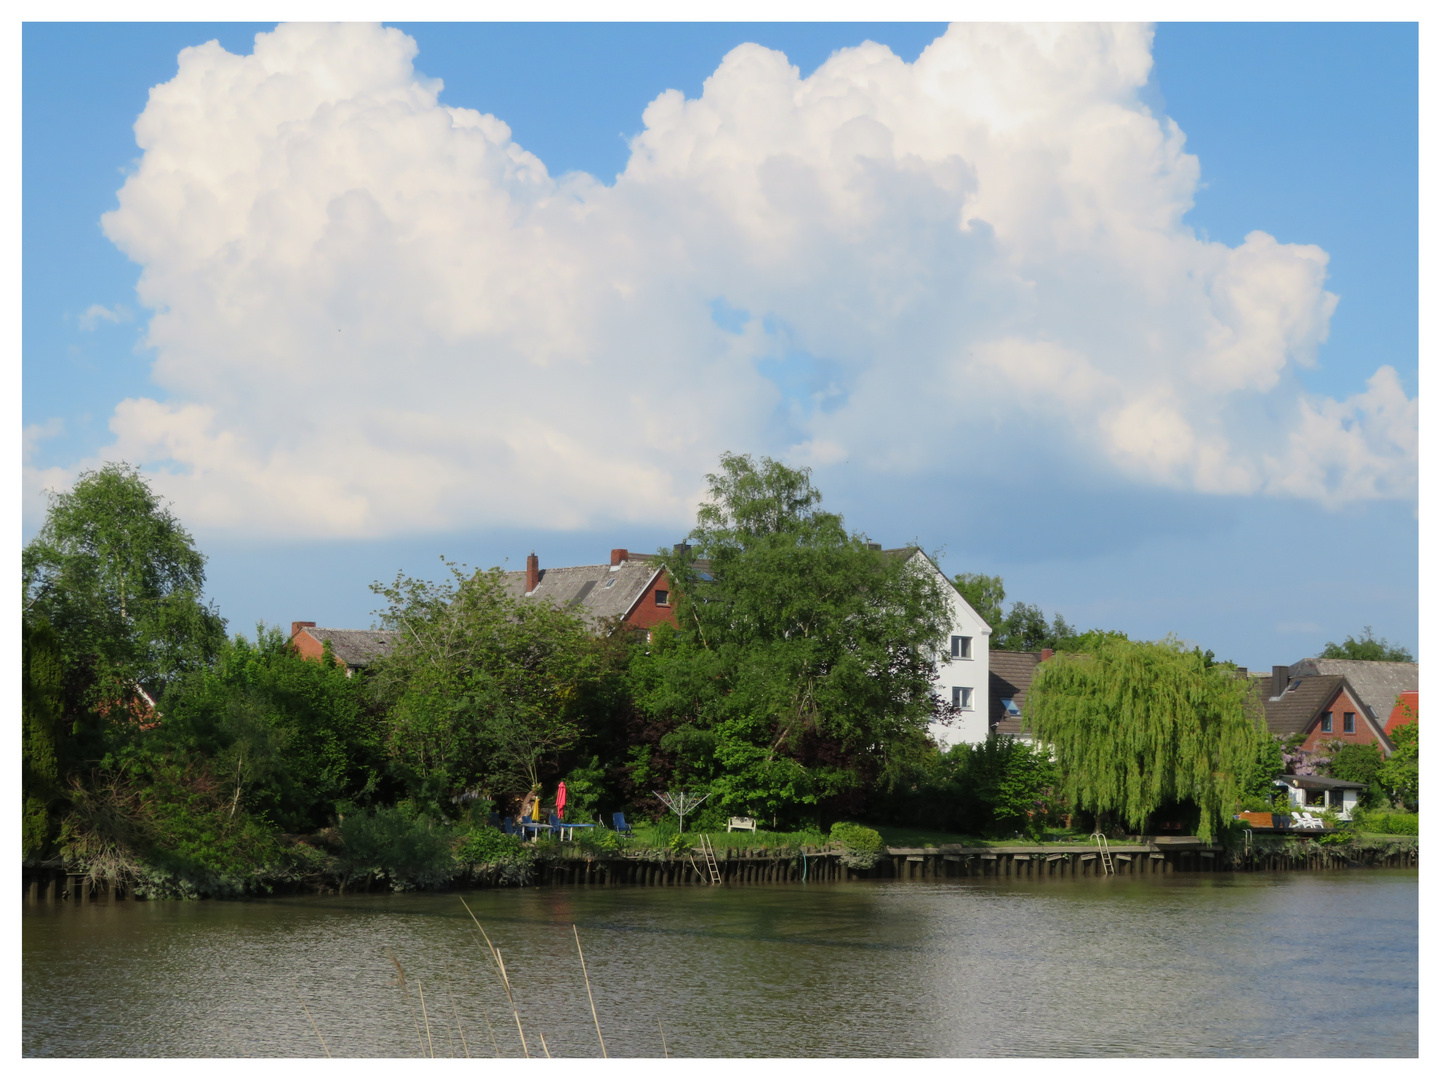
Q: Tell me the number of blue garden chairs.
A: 5